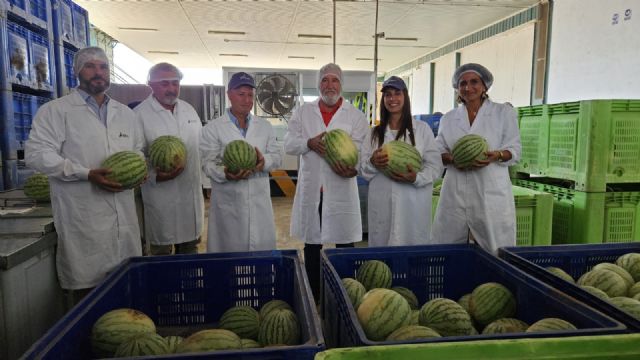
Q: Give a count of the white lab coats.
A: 6